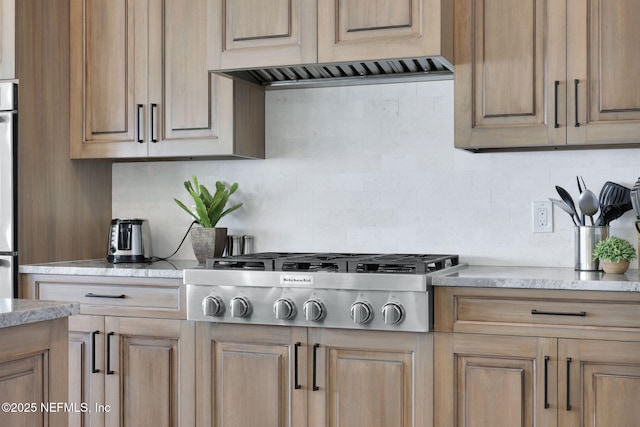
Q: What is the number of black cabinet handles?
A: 12